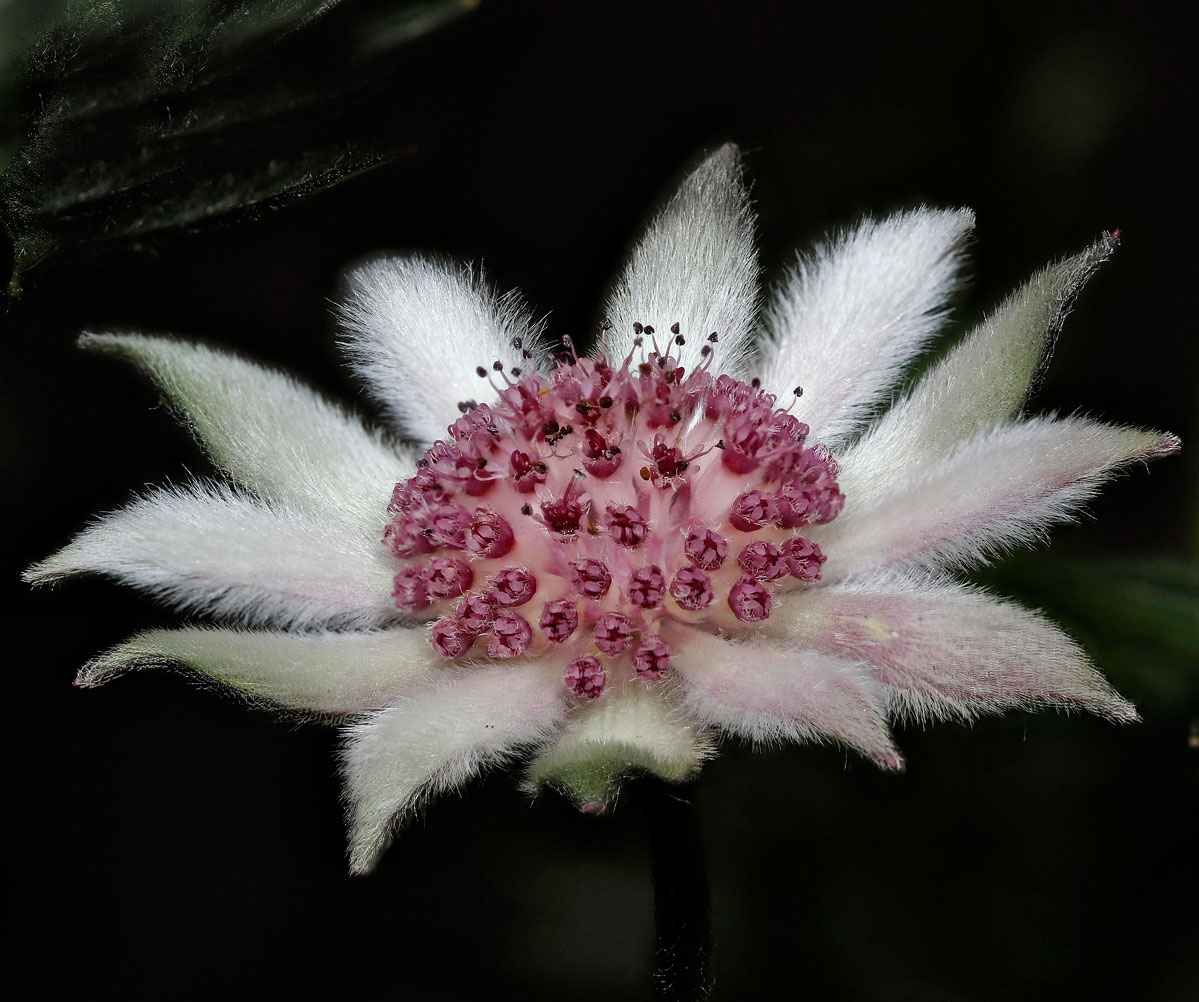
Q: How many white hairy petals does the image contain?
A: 12